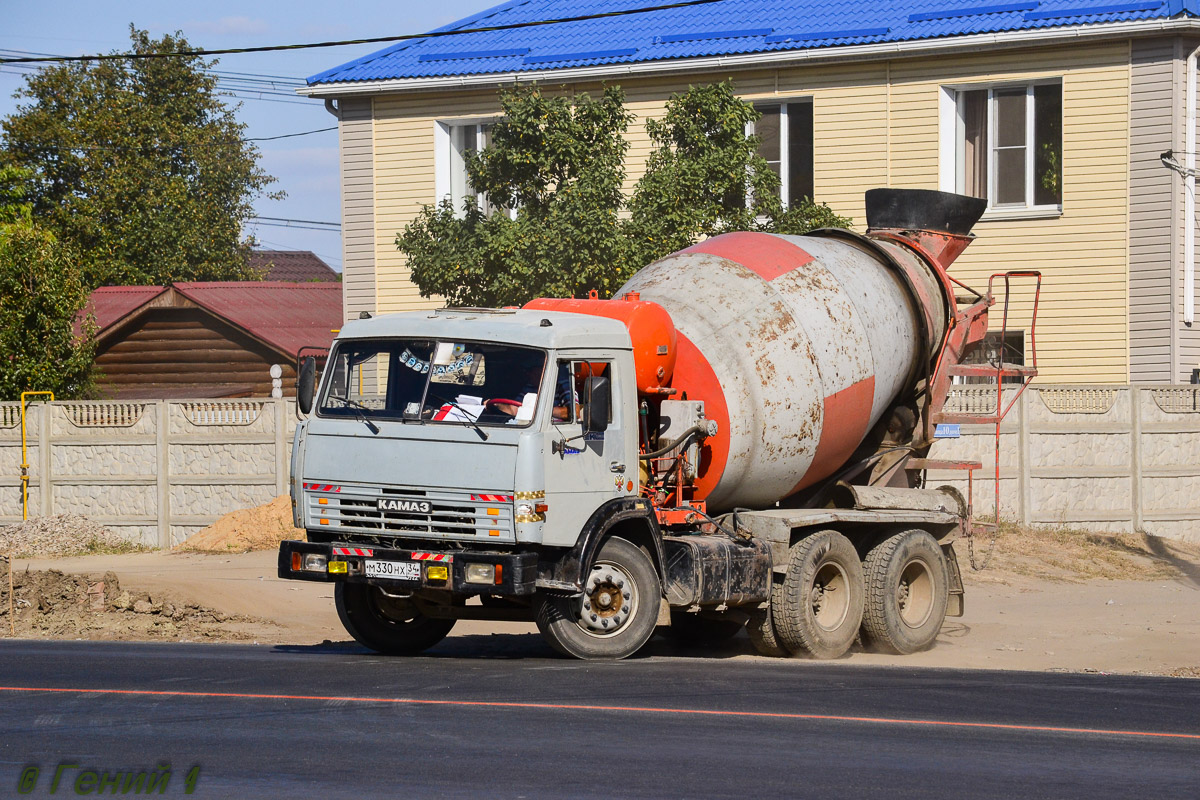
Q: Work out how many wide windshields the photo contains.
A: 1